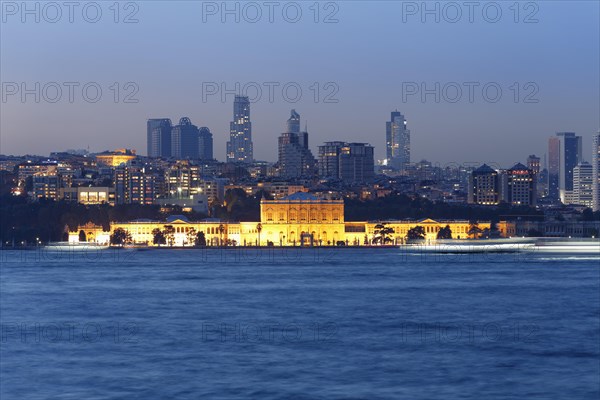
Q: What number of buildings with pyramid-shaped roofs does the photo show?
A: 2